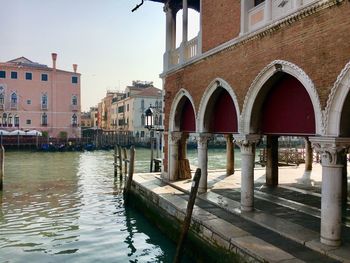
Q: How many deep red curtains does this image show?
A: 3